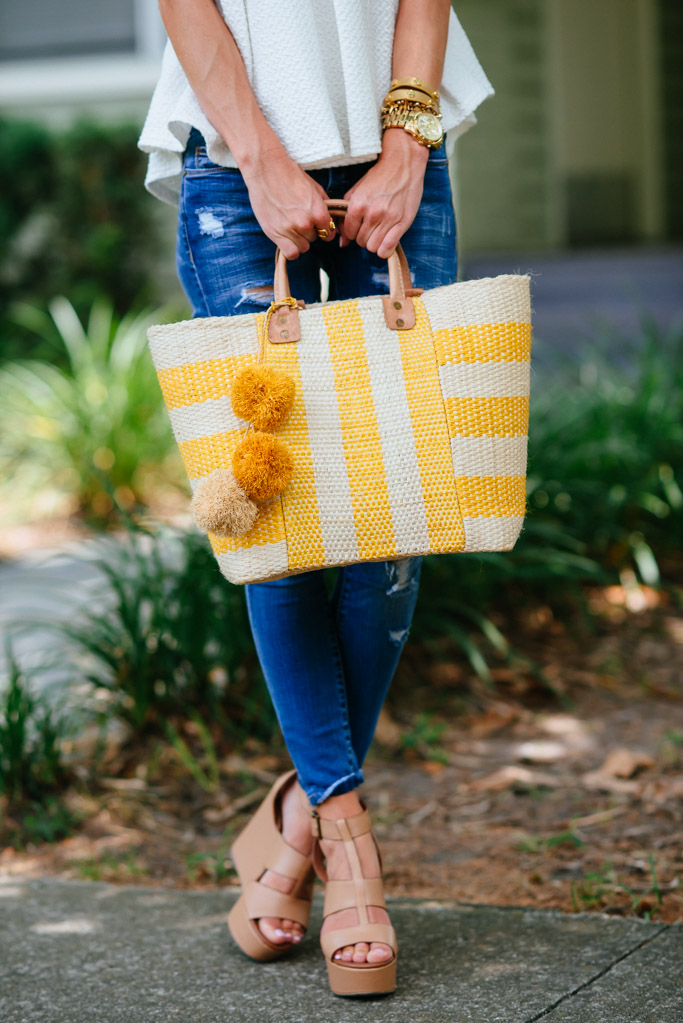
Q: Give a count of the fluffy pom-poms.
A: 3